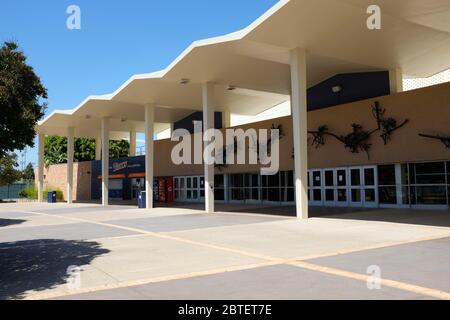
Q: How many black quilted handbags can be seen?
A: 0